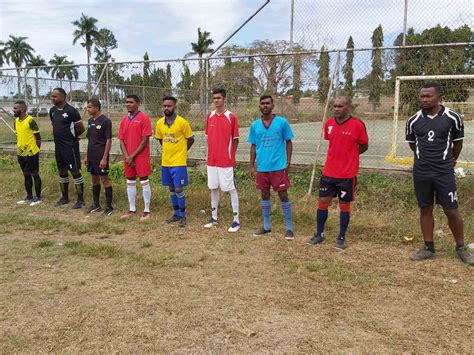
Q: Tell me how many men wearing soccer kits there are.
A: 9